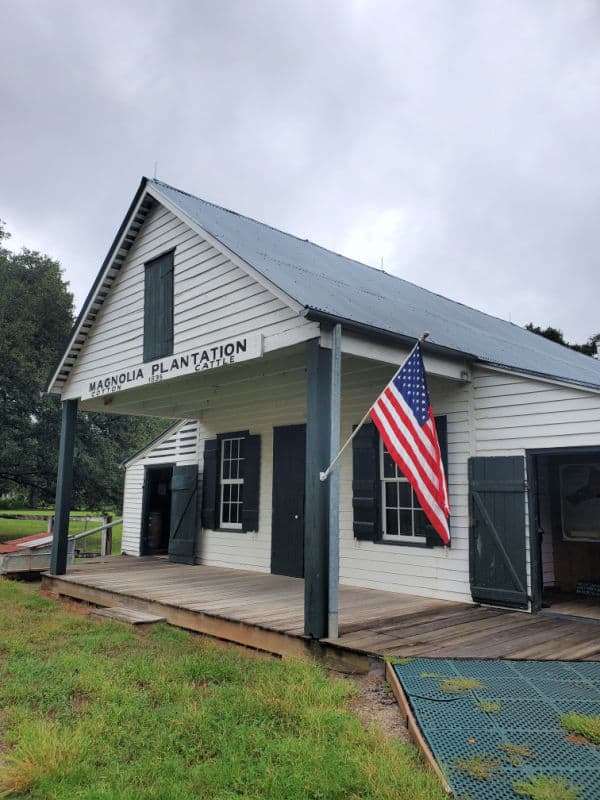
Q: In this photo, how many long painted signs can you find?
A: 1